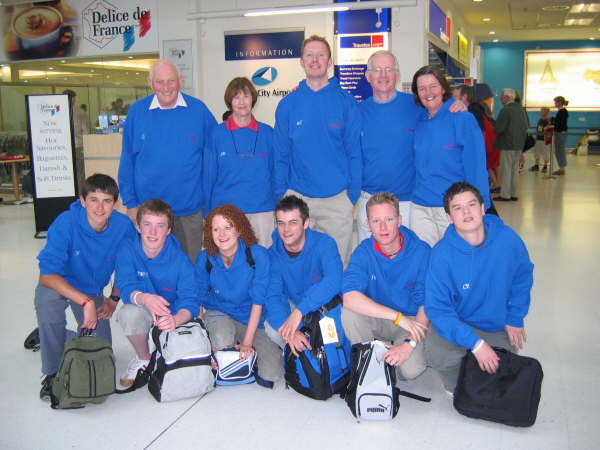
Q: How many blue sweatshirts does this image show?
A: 11